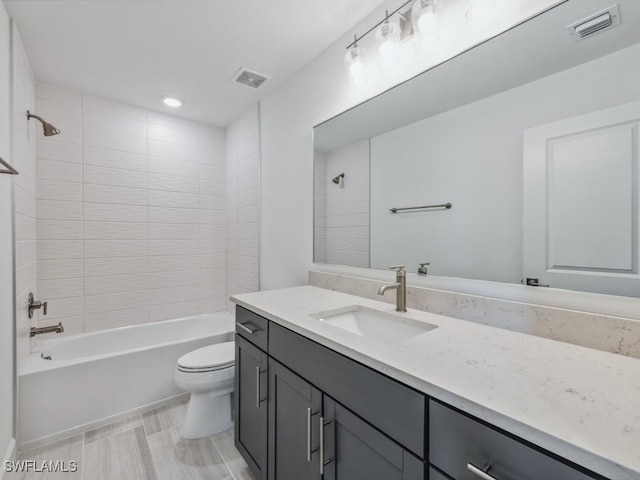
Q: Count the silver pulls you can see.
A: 5